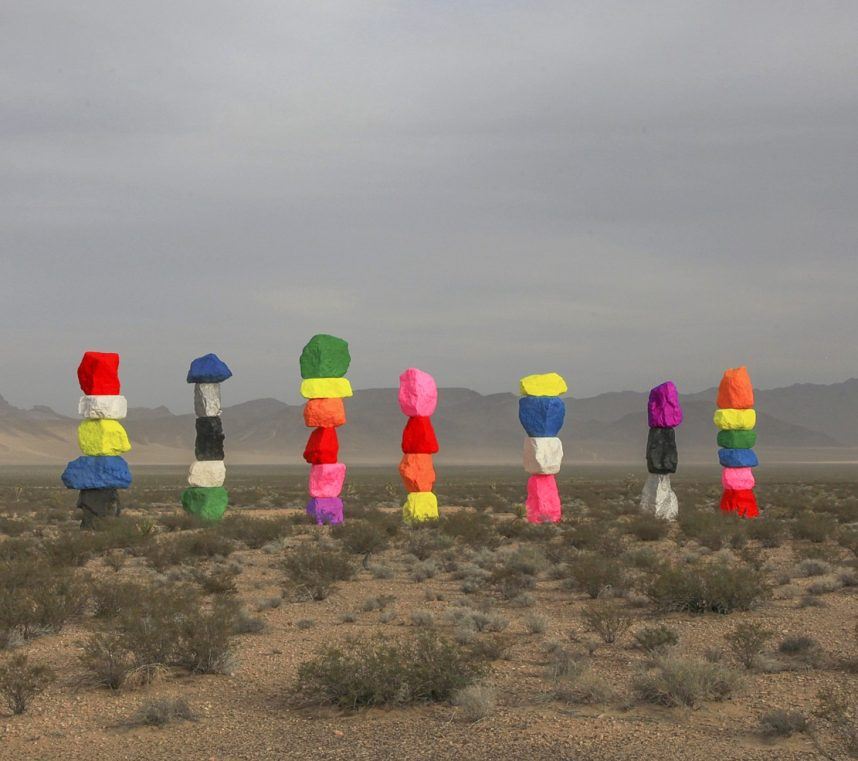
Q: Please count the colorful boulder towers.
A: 7